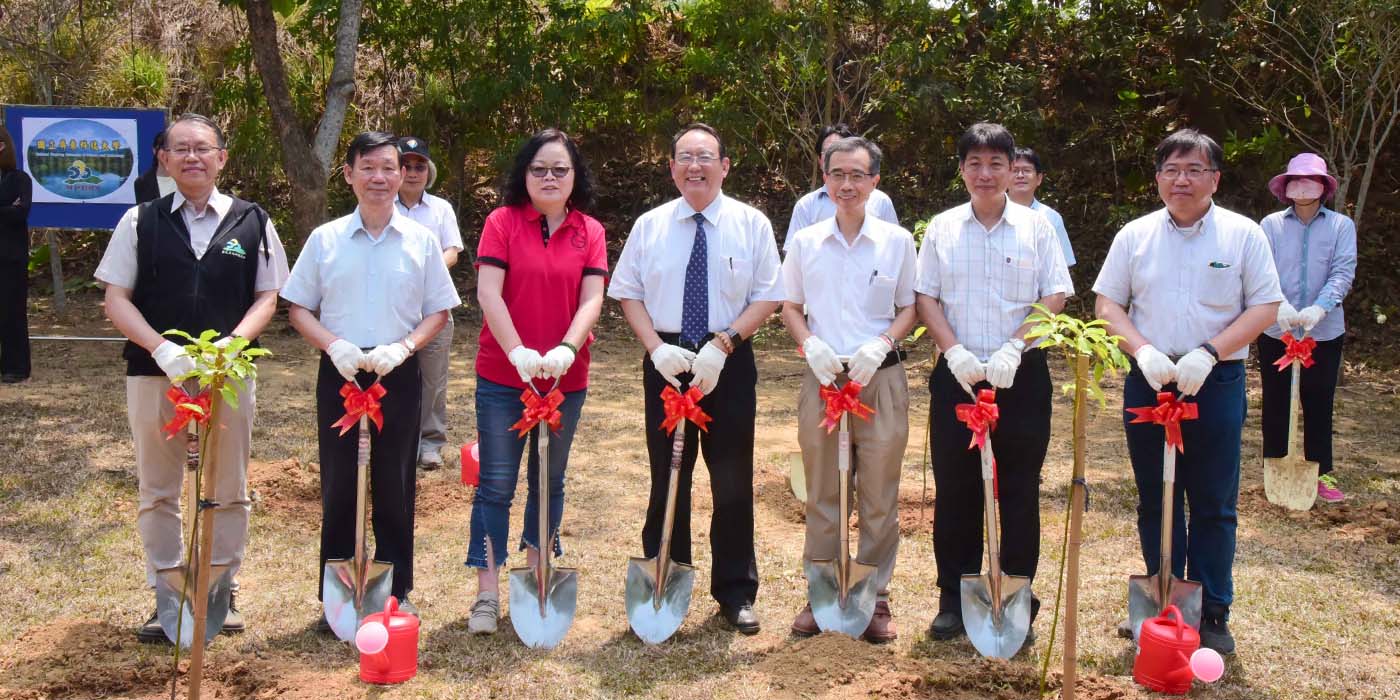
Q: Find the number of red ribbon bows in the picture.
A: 8